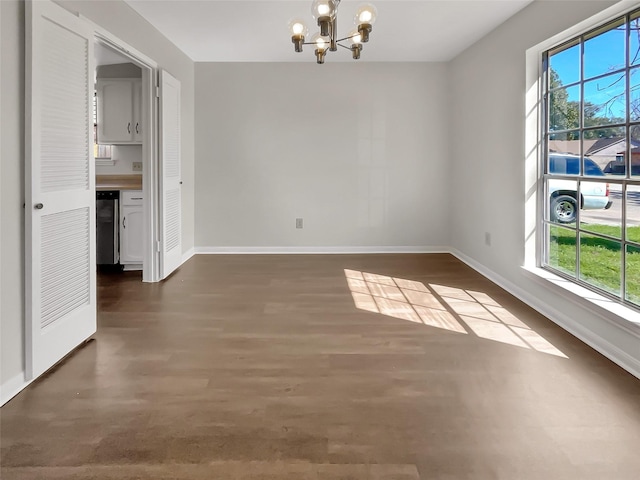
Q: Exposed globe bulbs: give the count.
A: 5